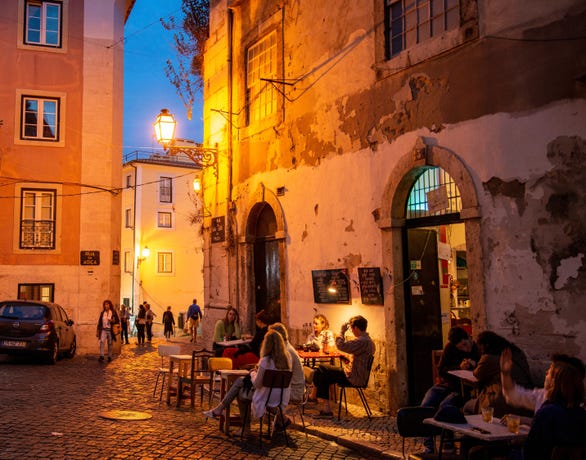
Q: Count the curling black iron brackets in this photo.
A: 1